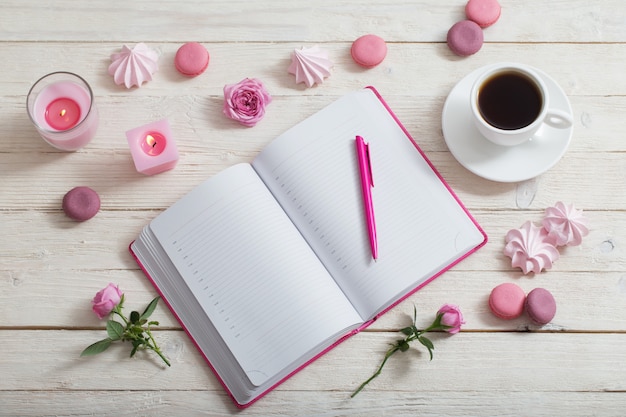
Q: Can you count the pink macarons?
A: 4